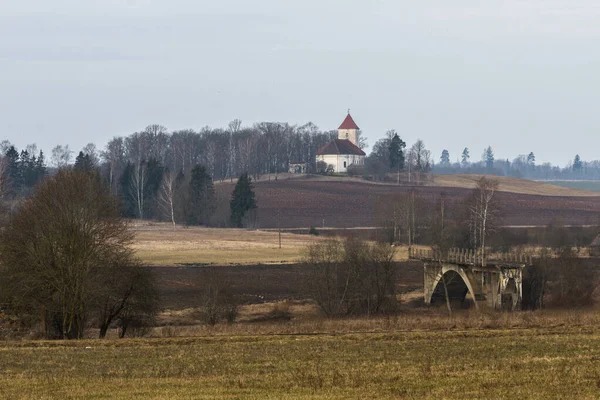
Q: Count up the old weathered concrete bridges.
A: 1